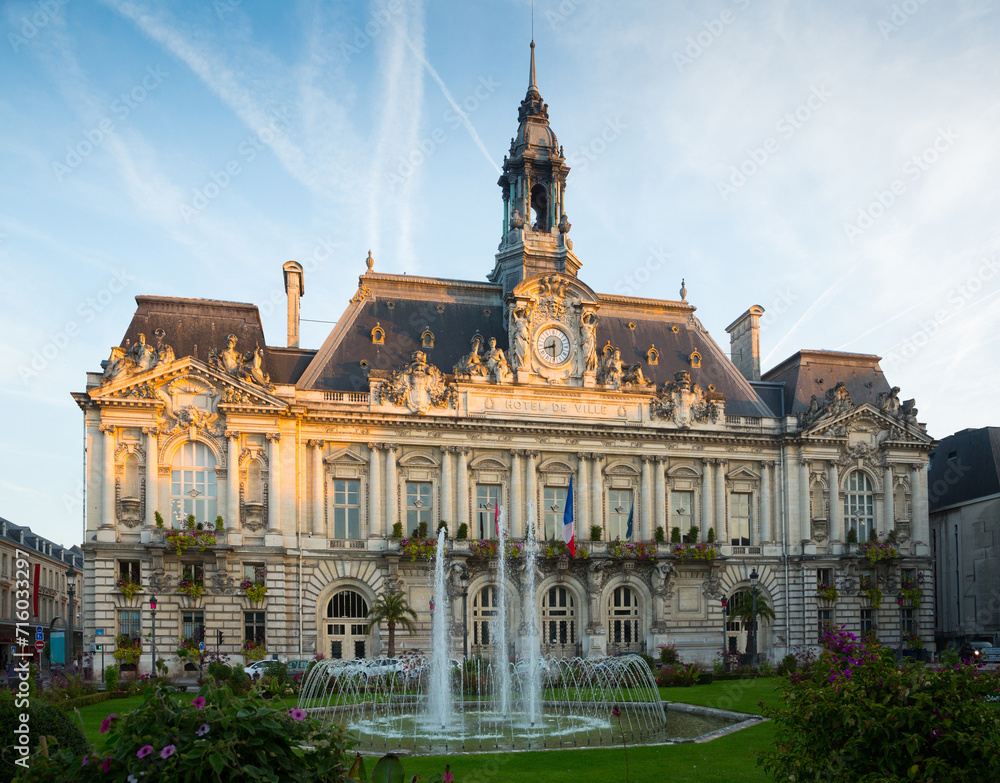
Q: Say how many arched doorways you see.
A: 5